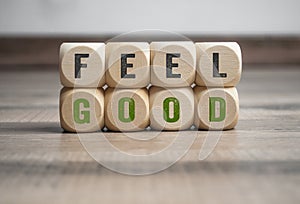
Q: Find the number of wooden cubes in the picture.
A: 8